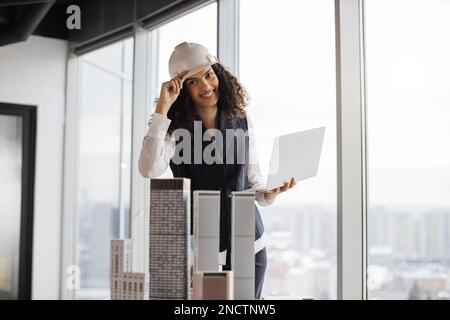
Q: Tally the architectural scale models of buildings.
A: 5